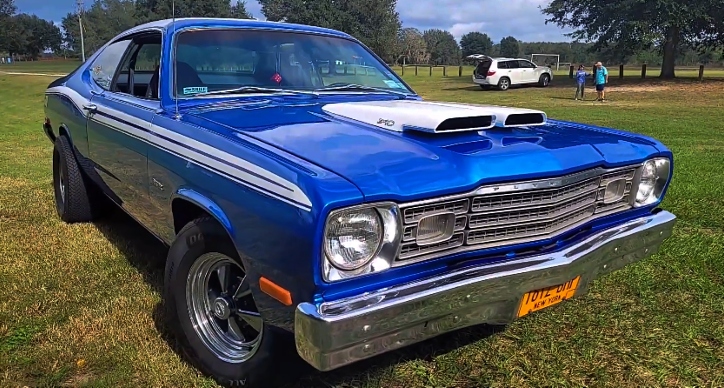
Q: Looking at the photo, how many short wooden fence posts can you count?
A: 10